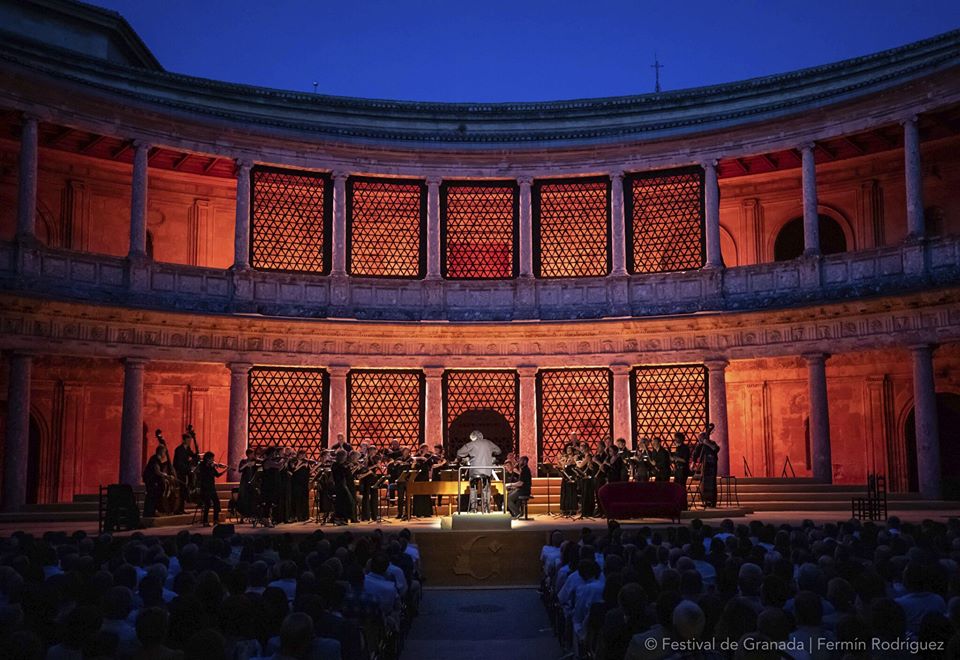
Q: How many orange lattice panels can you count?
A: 10